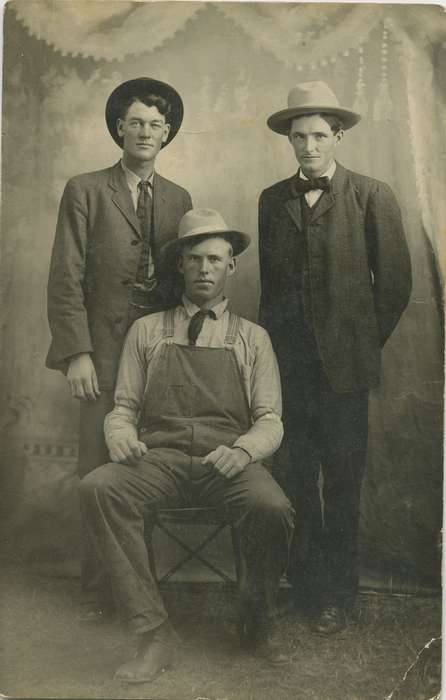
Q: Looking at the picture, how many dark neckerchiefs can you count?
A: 1